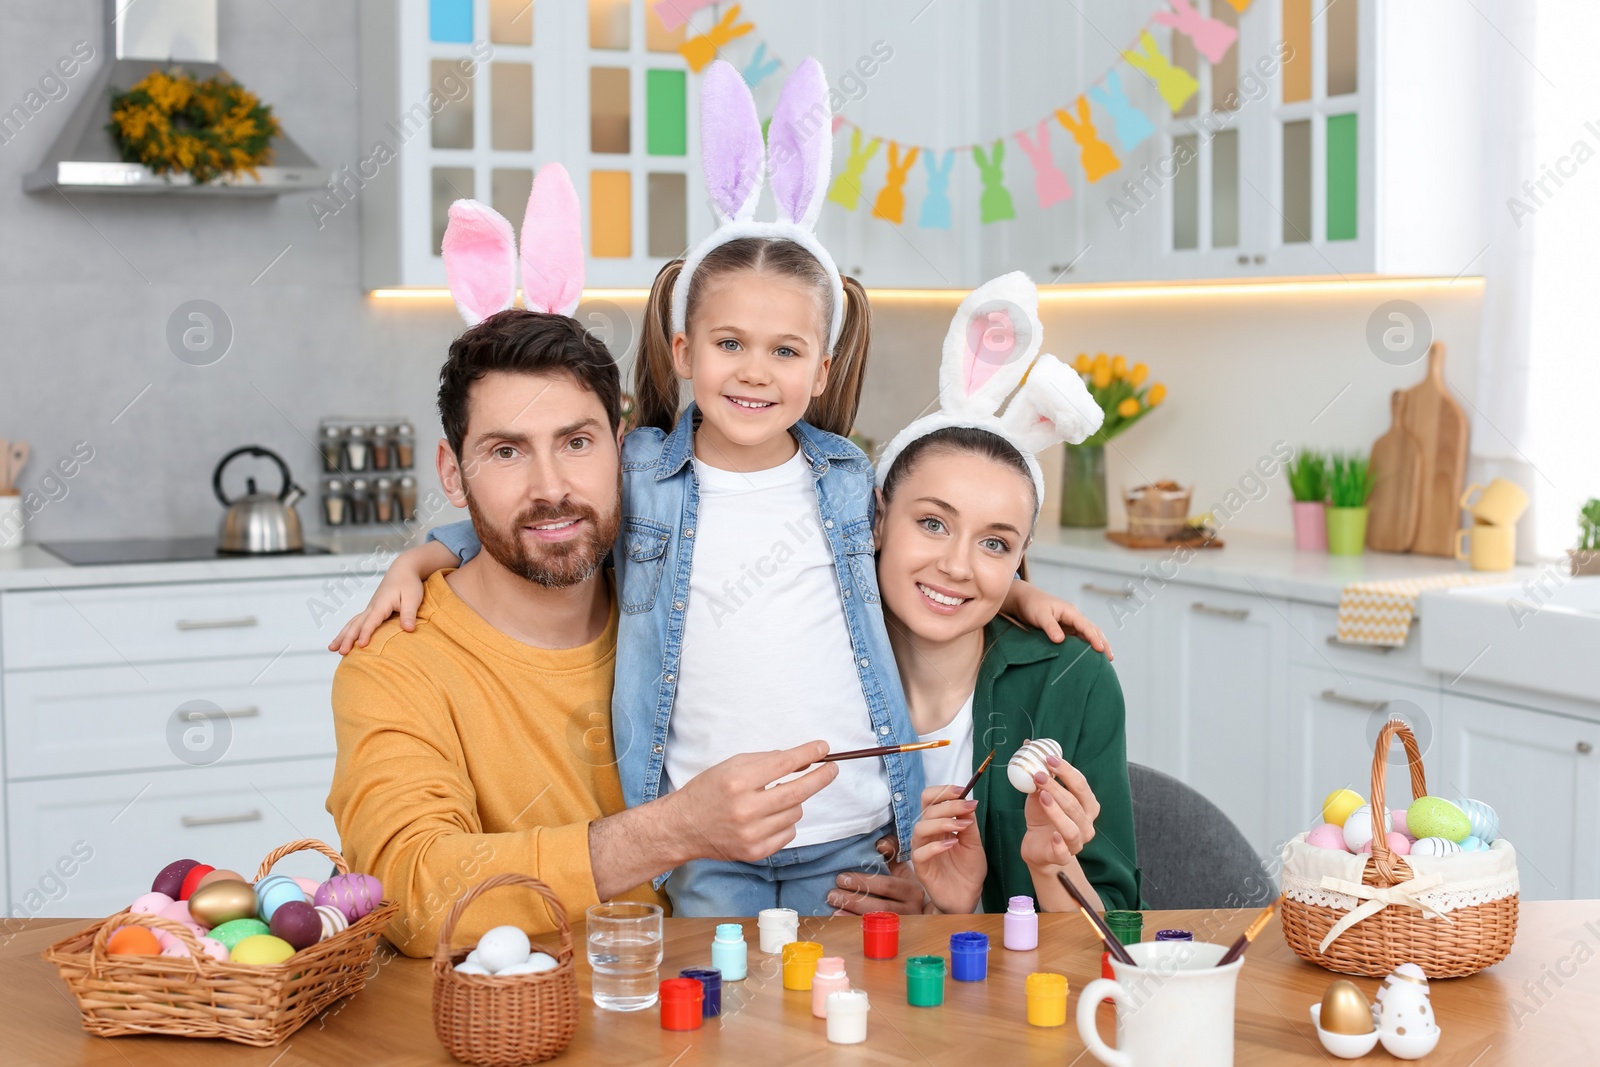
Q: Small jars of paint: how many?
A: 15